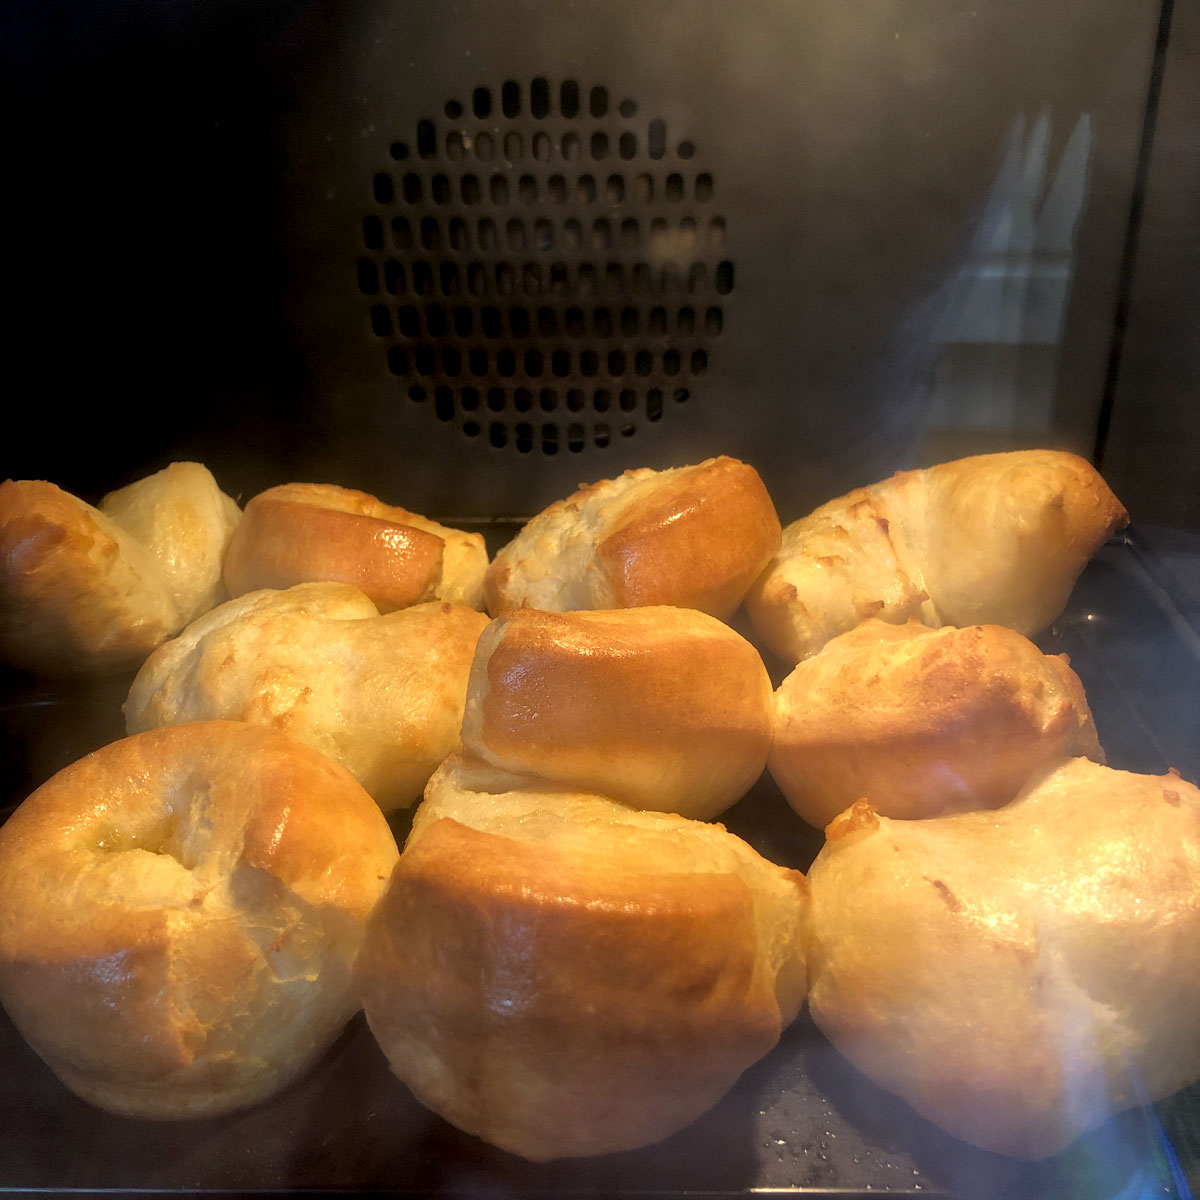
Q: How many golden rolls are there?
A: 10